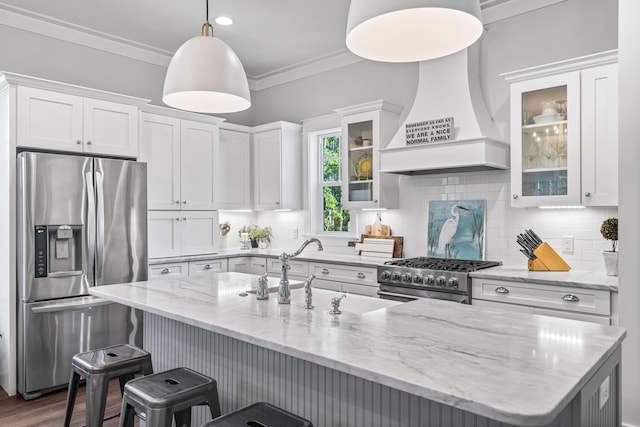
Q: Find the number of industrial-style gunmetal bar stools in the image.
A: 3